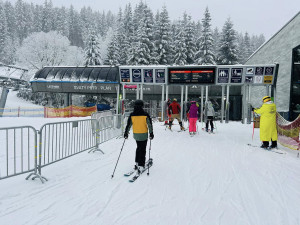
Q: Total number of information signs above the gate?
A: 13